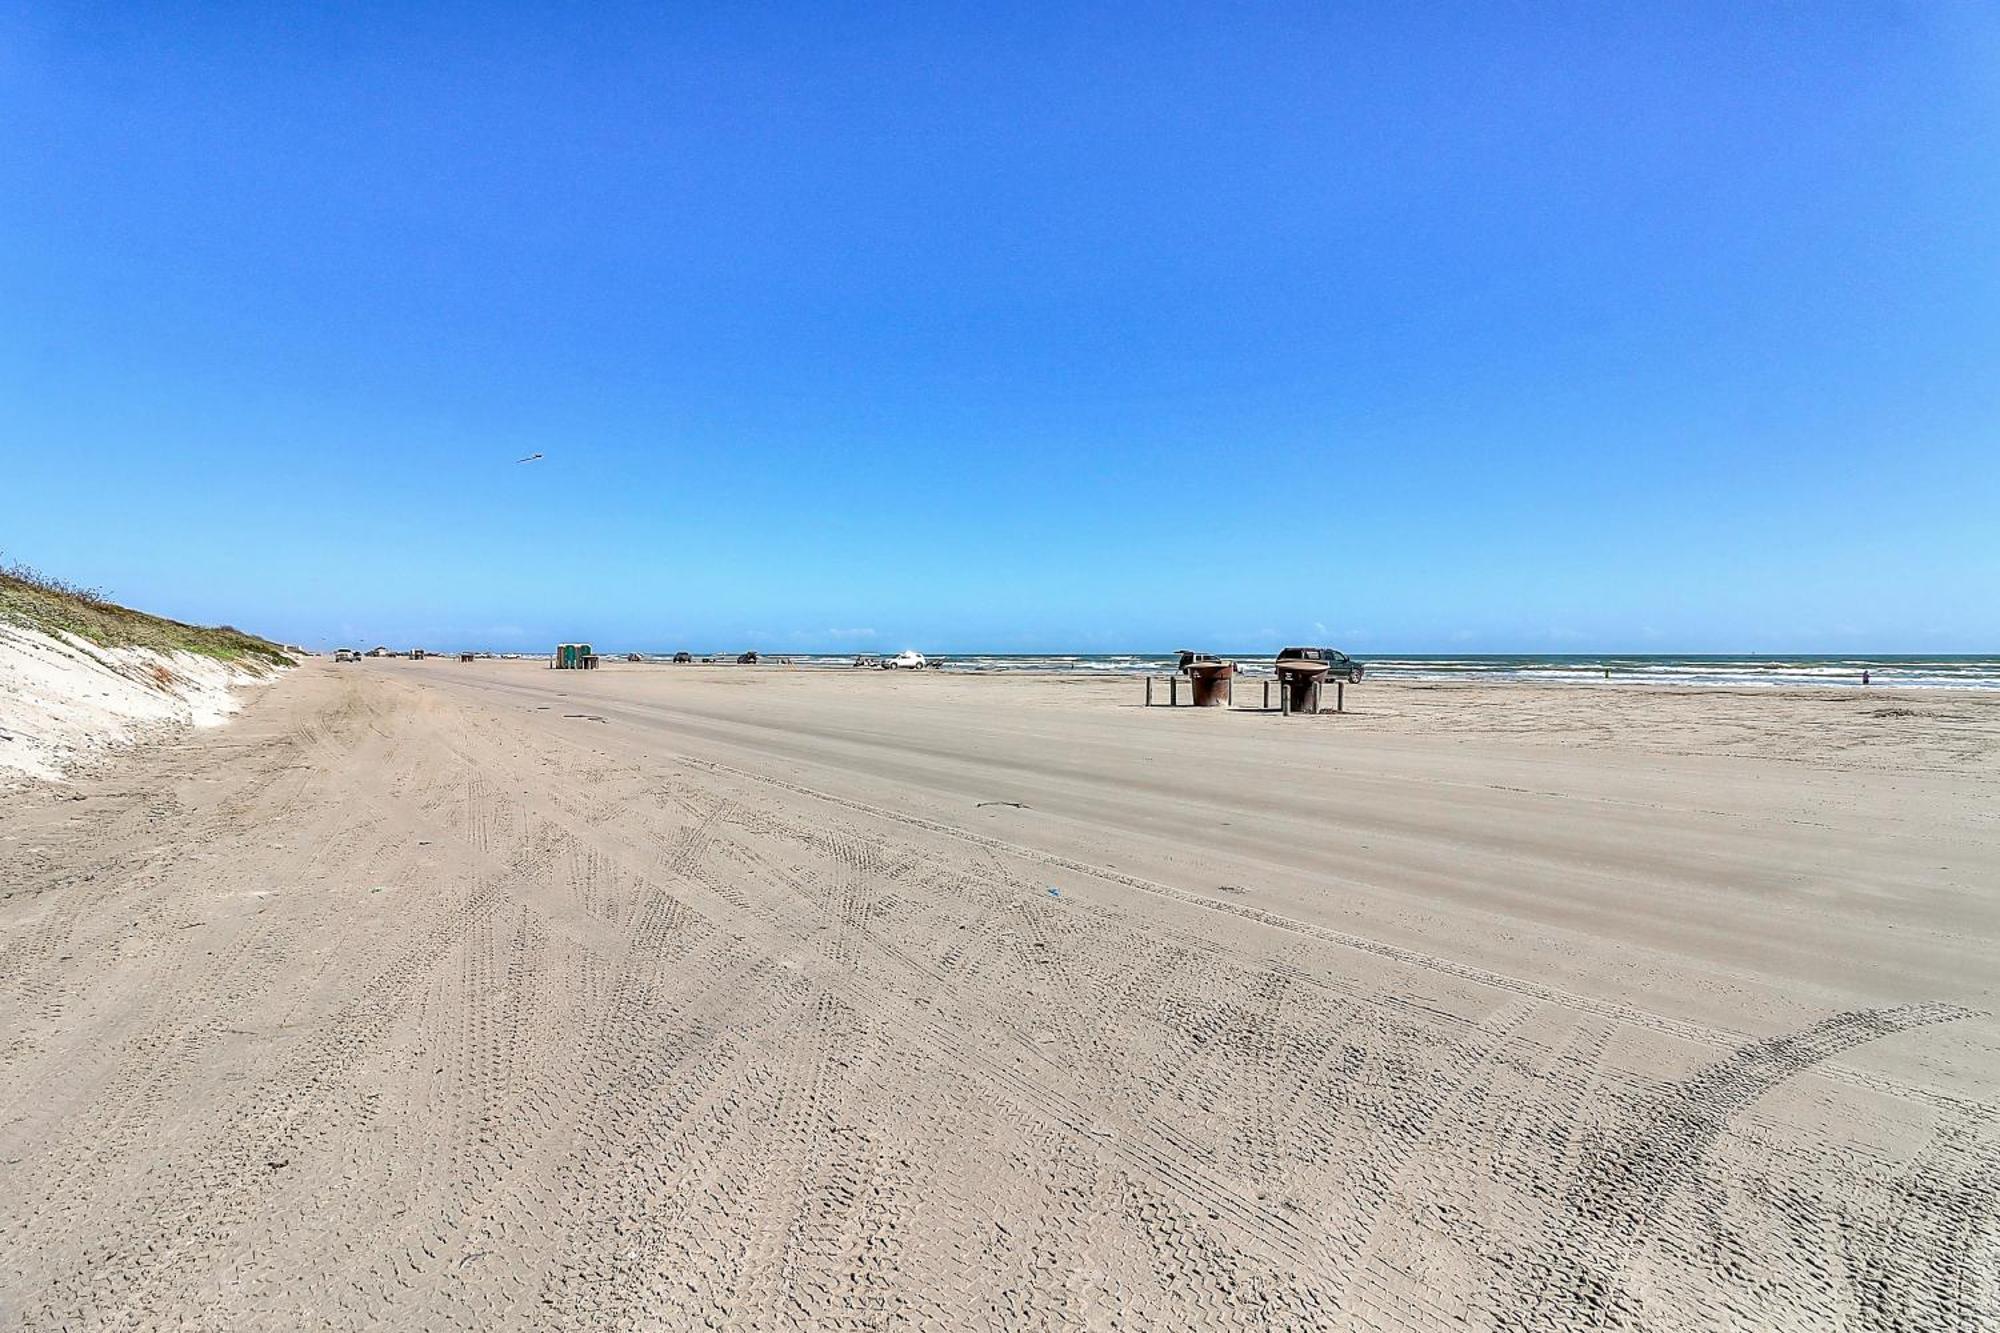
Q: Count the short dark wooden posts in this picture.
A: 7